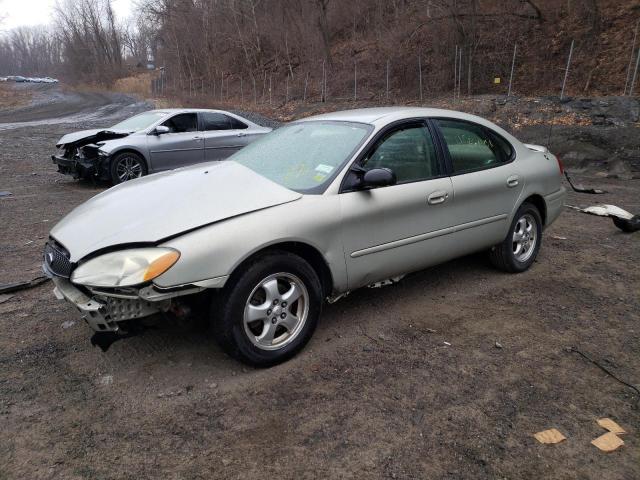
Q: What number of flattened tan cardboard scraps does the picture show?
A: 3